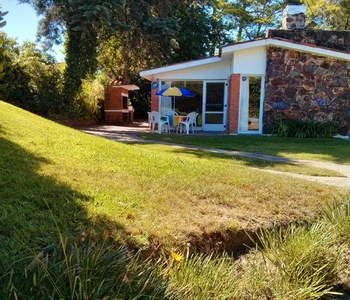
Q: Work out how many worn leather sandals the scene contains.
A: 0